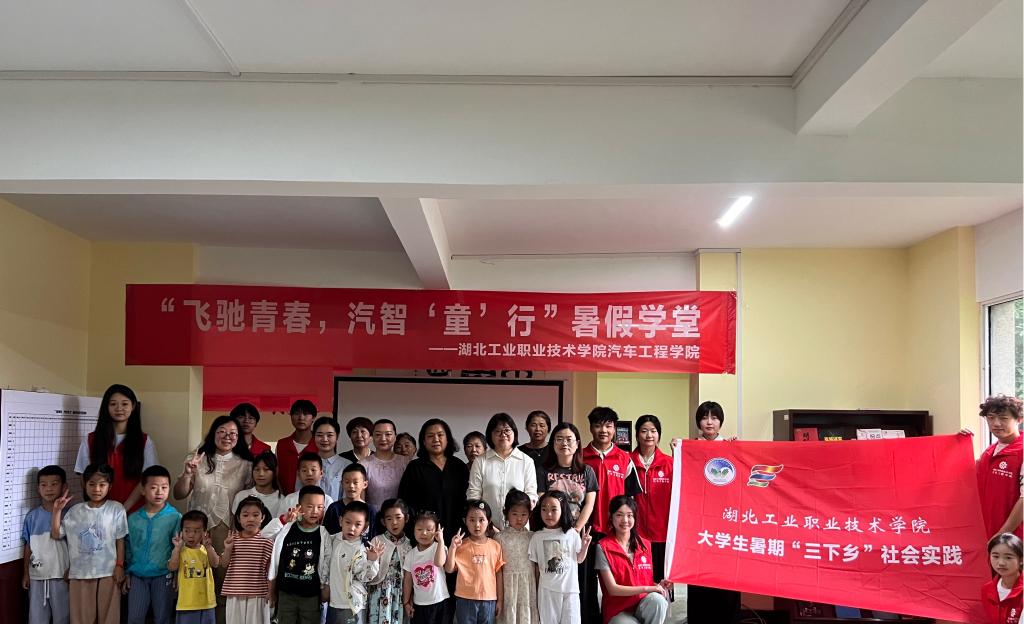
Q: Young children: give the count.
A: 15